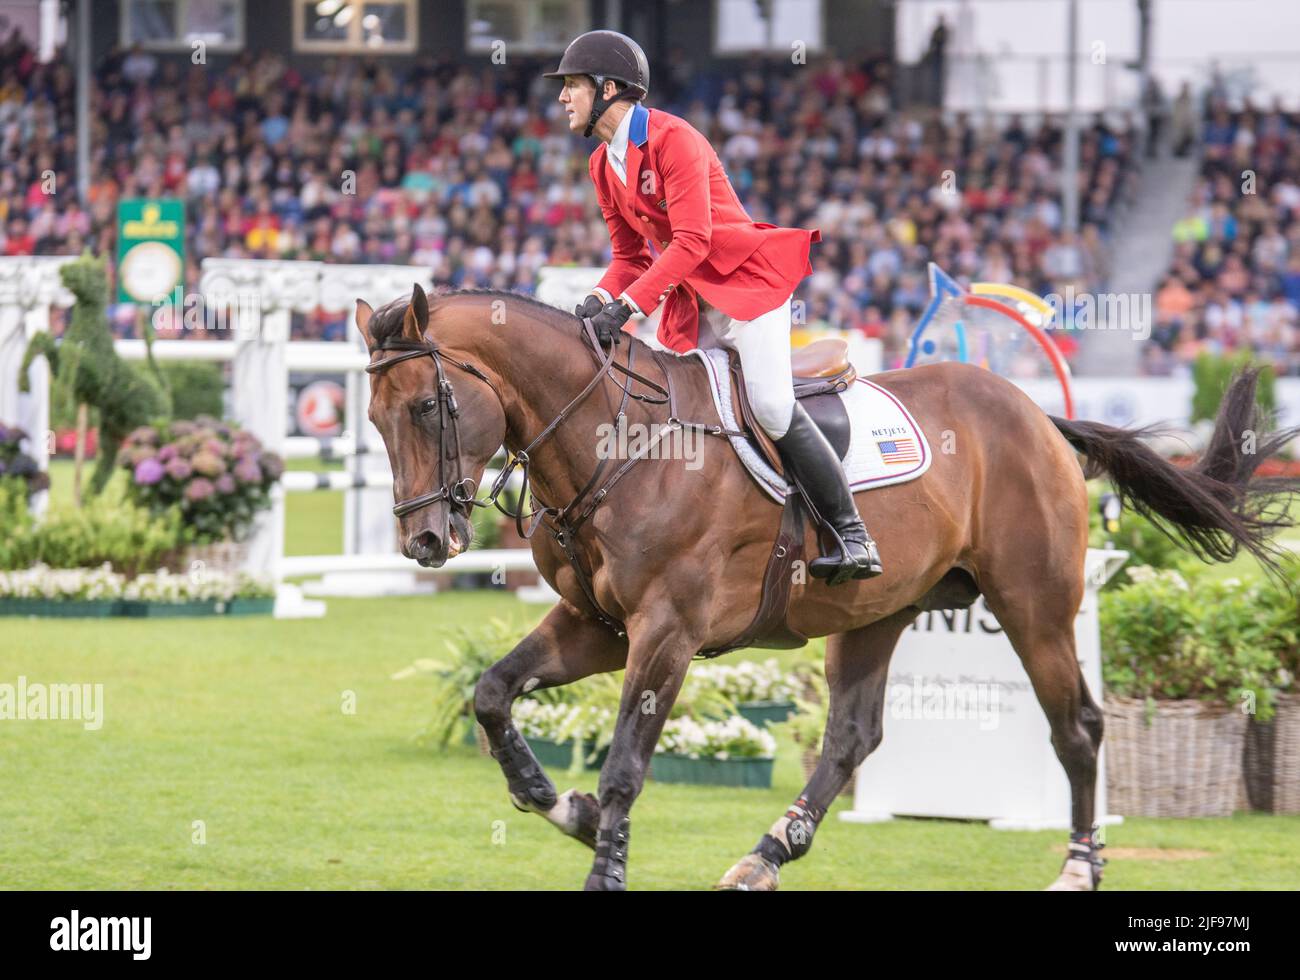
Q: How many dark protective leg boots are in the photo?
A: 4